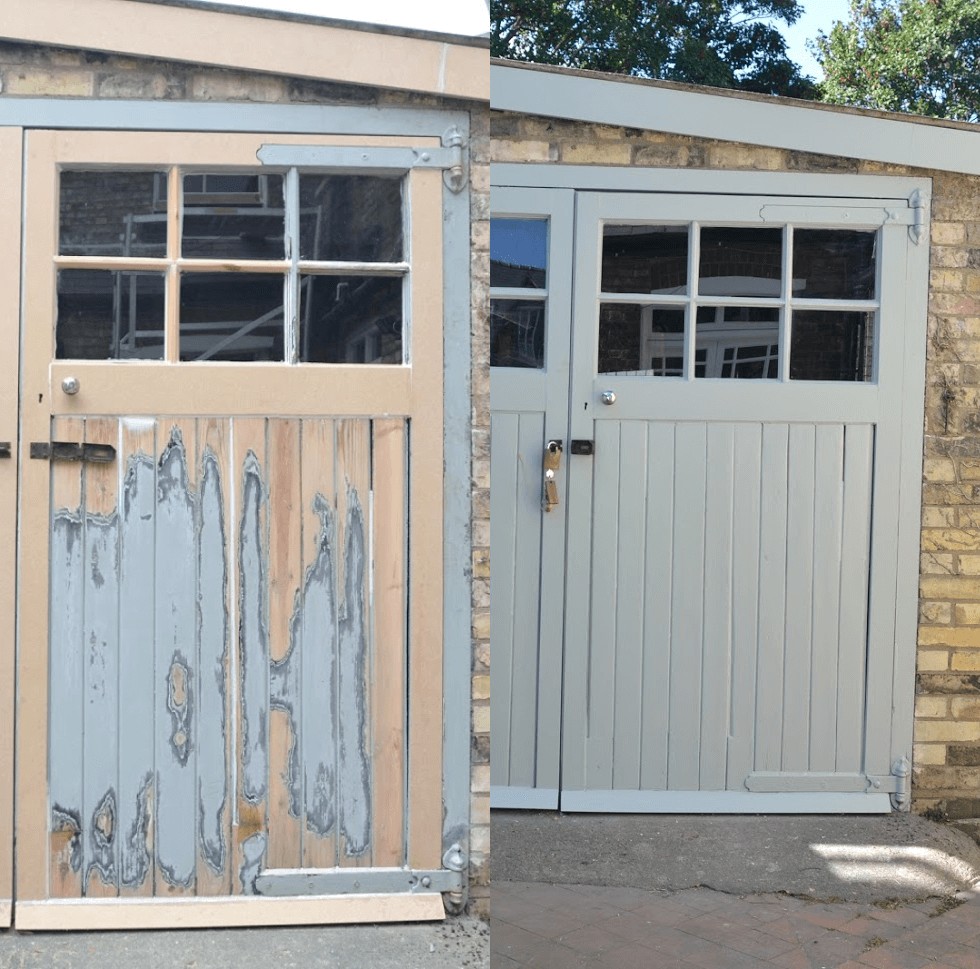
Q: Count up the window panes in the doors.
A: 14